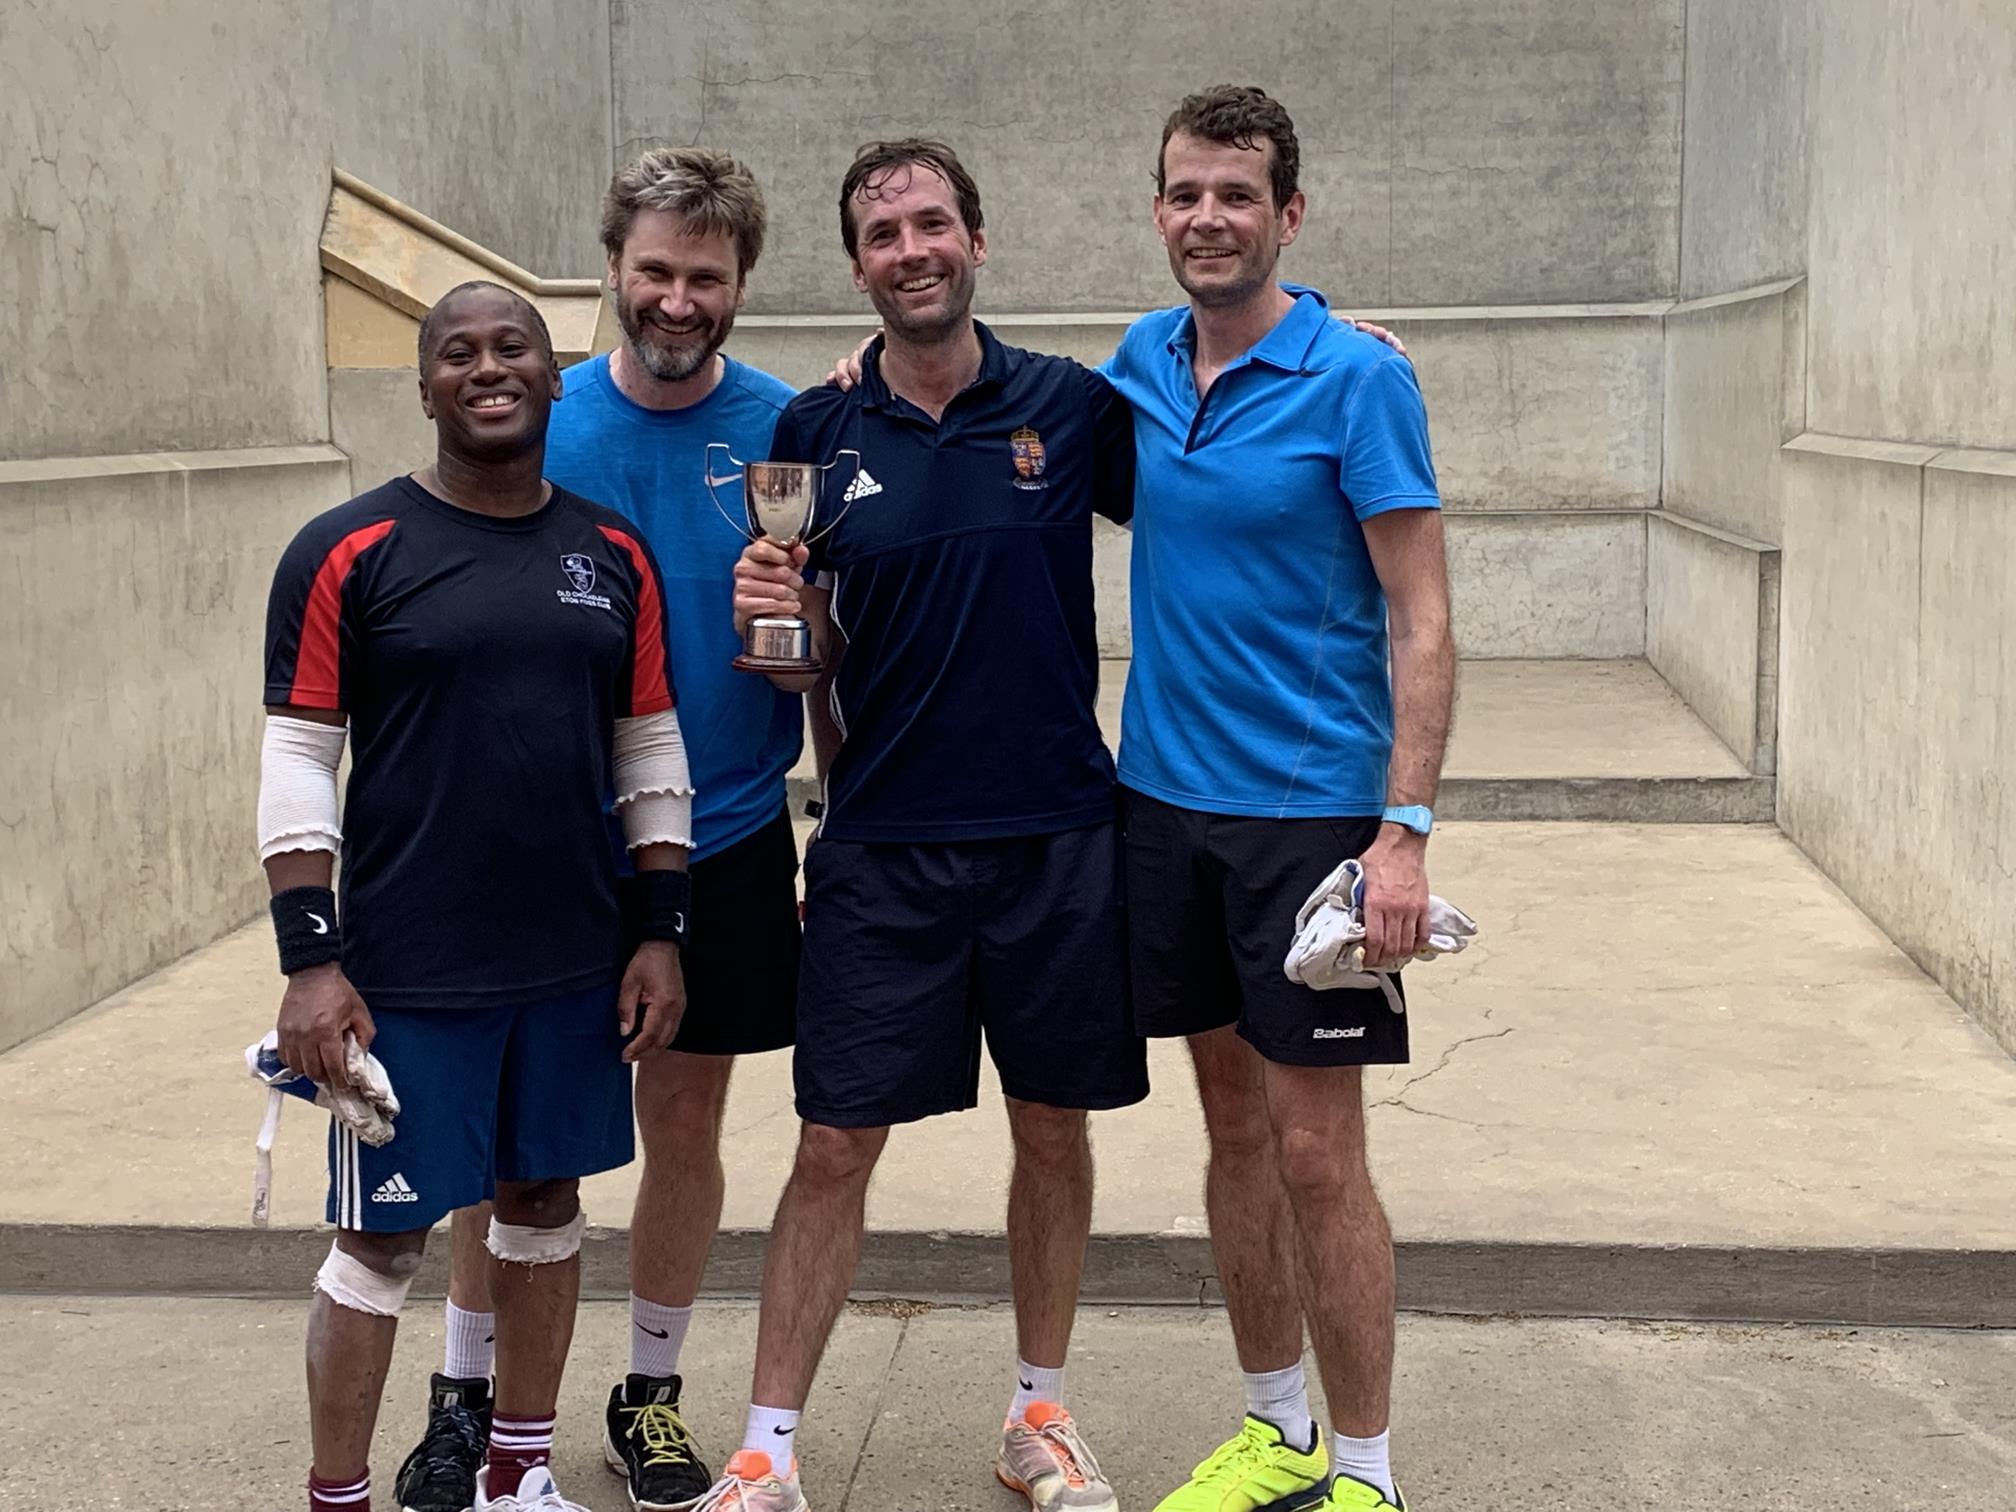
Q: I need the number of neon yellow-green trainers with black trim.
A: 2